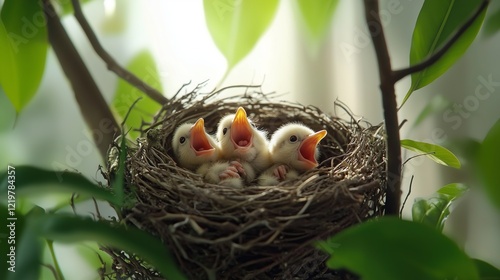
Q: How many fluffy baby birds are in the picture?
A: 3